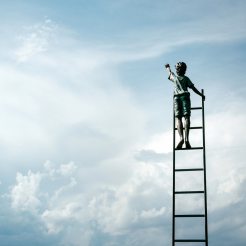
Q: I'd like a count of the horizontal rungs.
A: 7